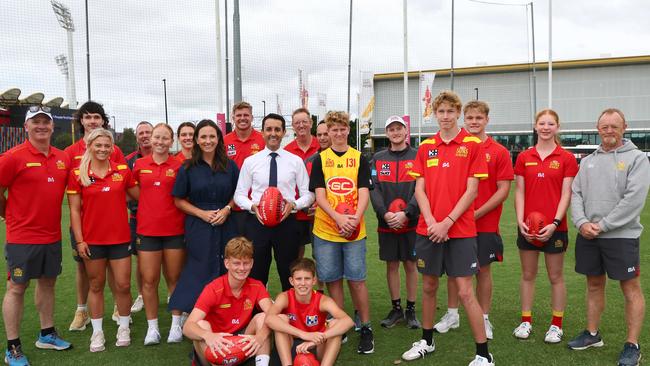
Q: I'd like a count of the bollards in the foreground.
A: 0